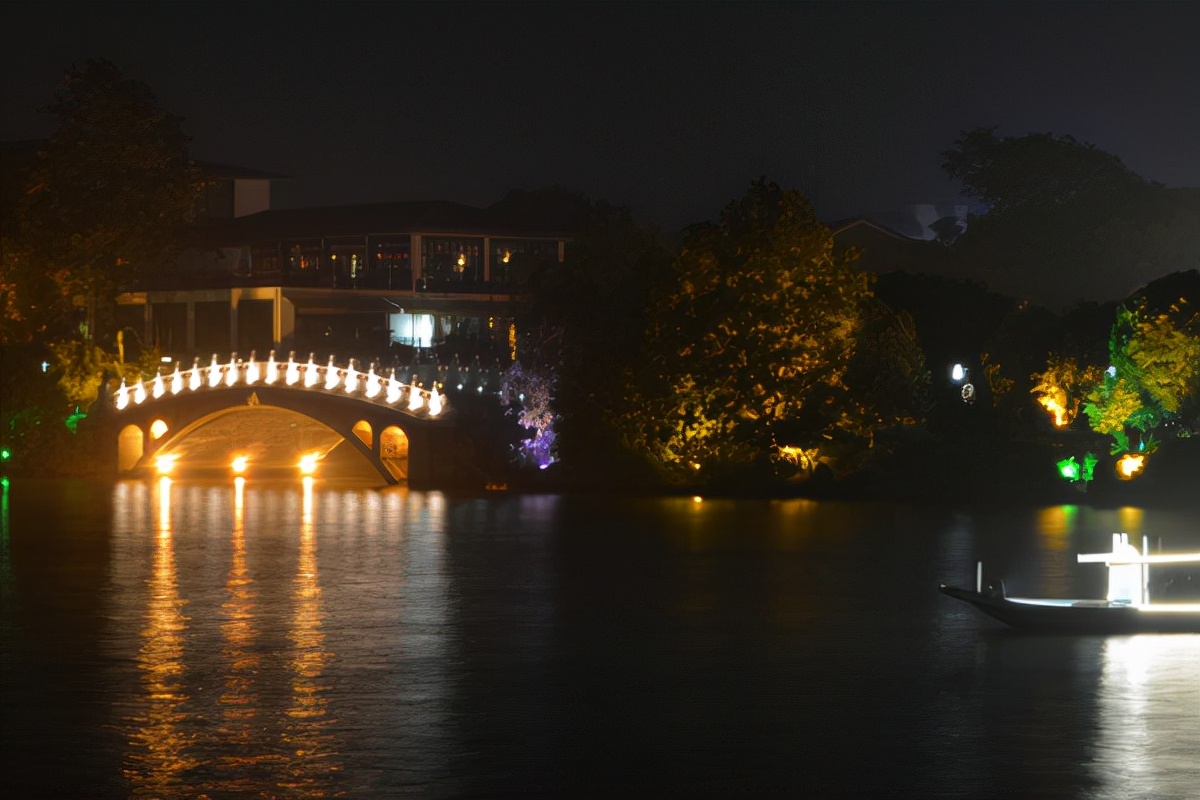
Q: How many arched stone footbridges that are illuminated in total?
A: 1